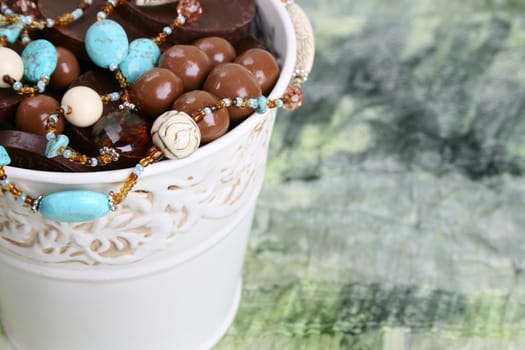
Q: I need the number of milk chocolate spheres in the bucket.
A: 8